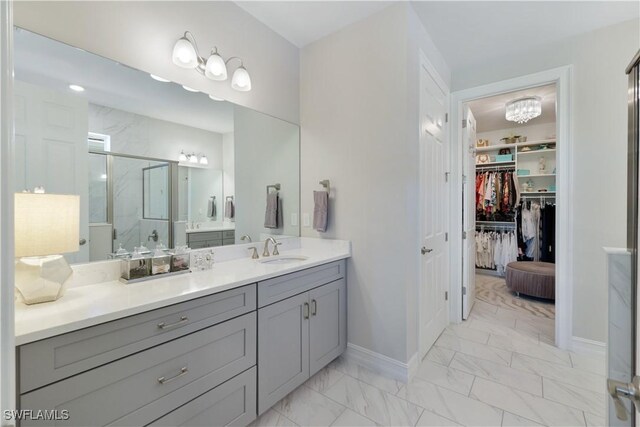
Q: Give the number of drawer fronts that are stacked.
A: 3